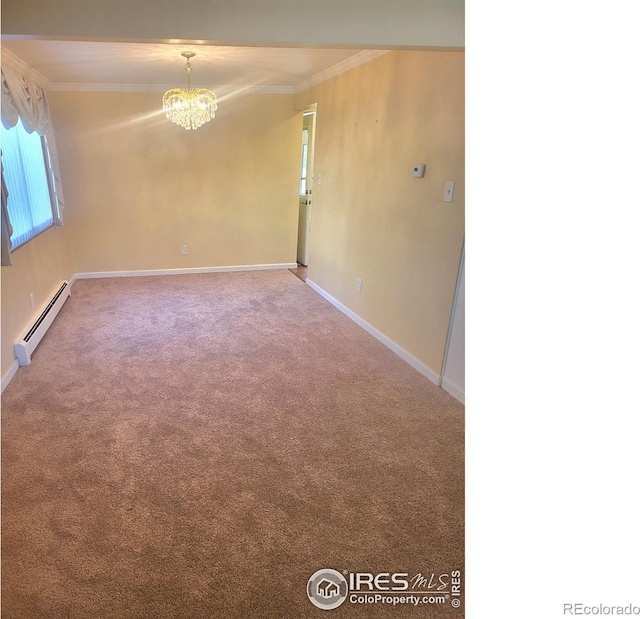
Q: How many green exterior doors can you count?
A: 0